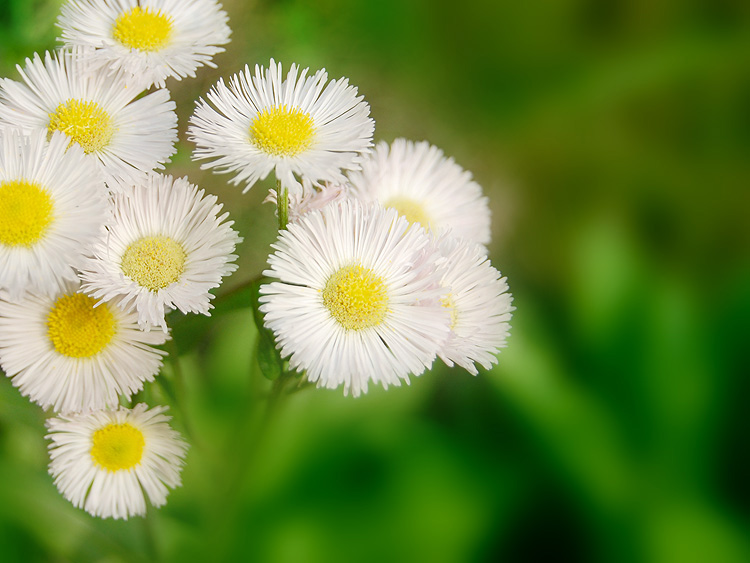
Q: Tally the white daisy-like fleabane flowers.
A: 10